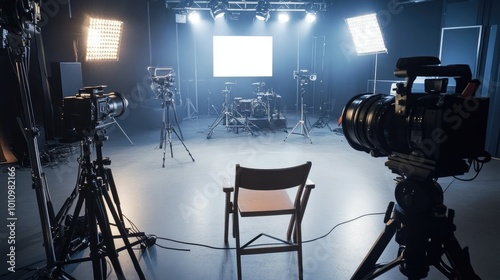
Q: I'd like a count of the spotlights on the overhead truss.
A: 5